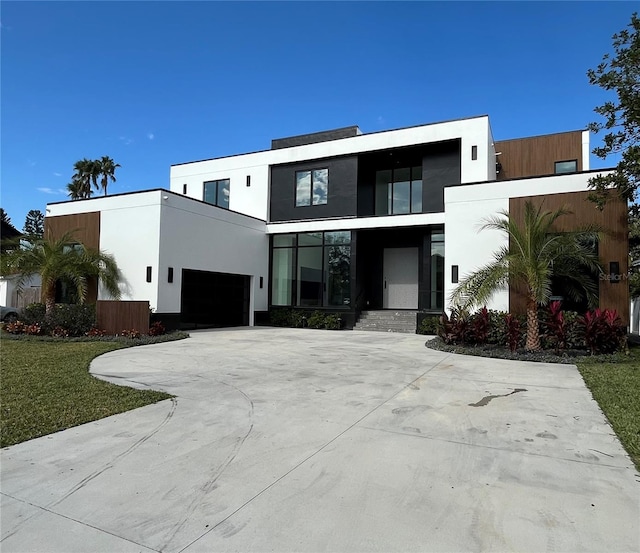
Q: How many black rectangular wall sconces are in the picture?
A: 8